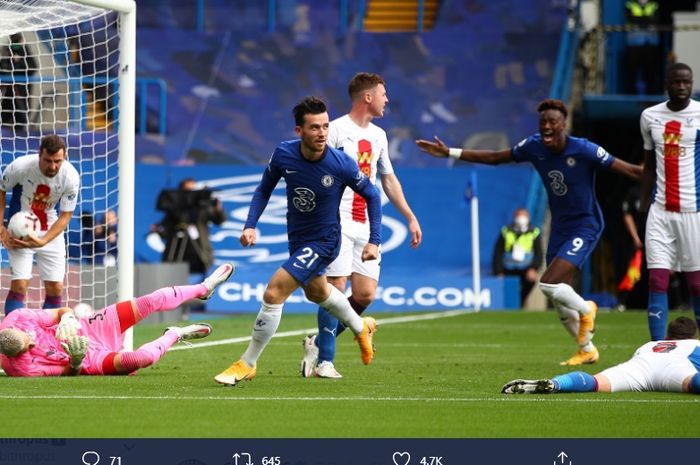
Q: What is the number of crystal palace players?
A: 5